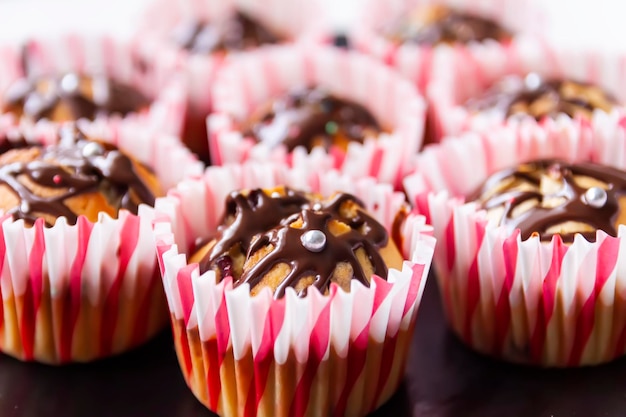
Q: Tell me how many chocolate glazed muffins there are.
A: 8